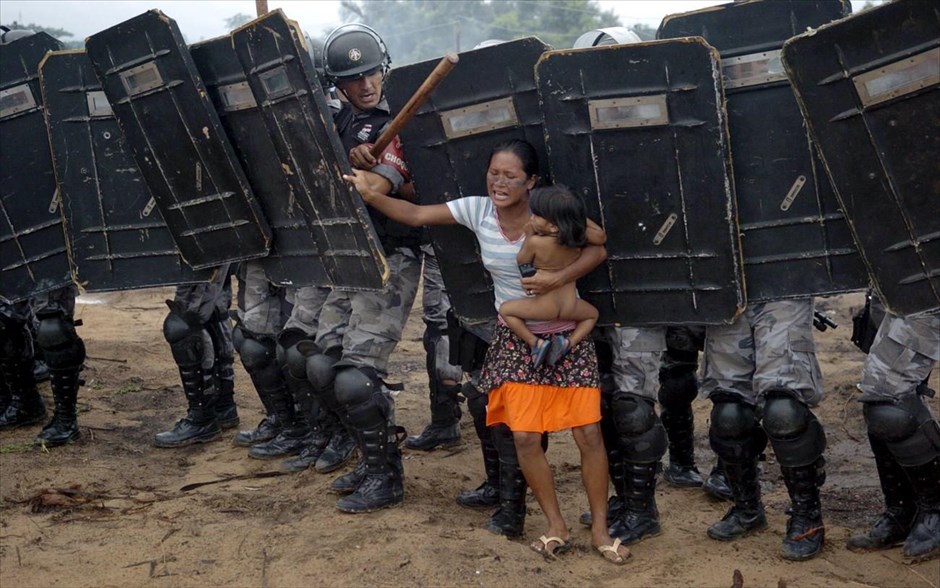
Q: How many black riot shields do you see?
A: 9